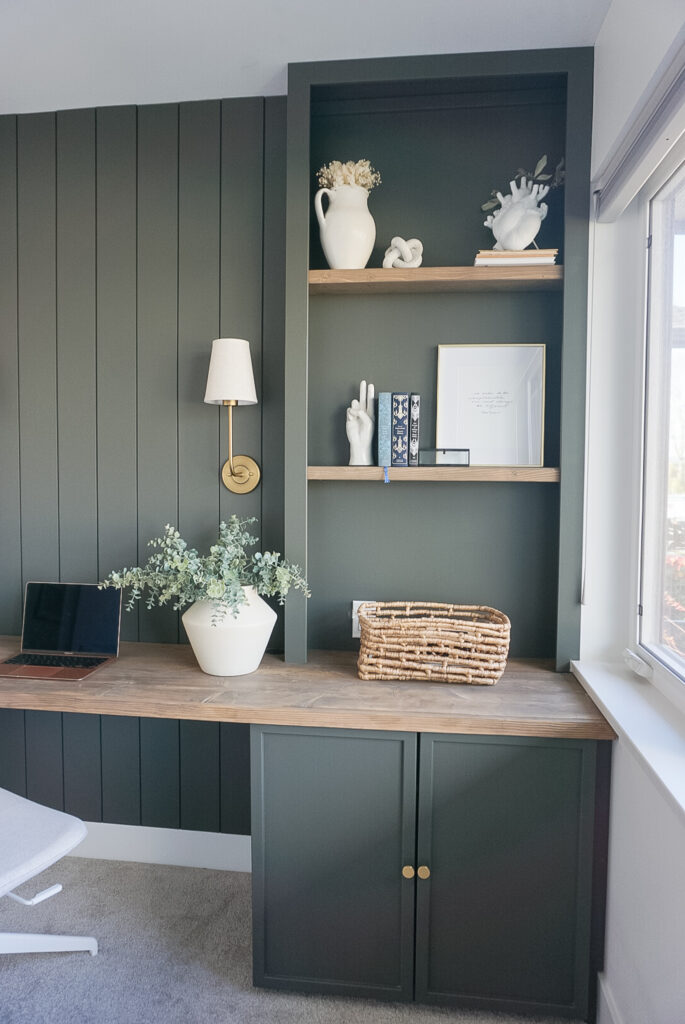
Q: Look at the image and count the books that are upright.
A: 3